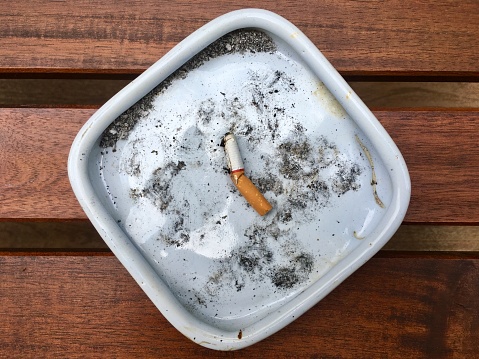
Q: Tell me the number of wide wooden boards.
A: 3